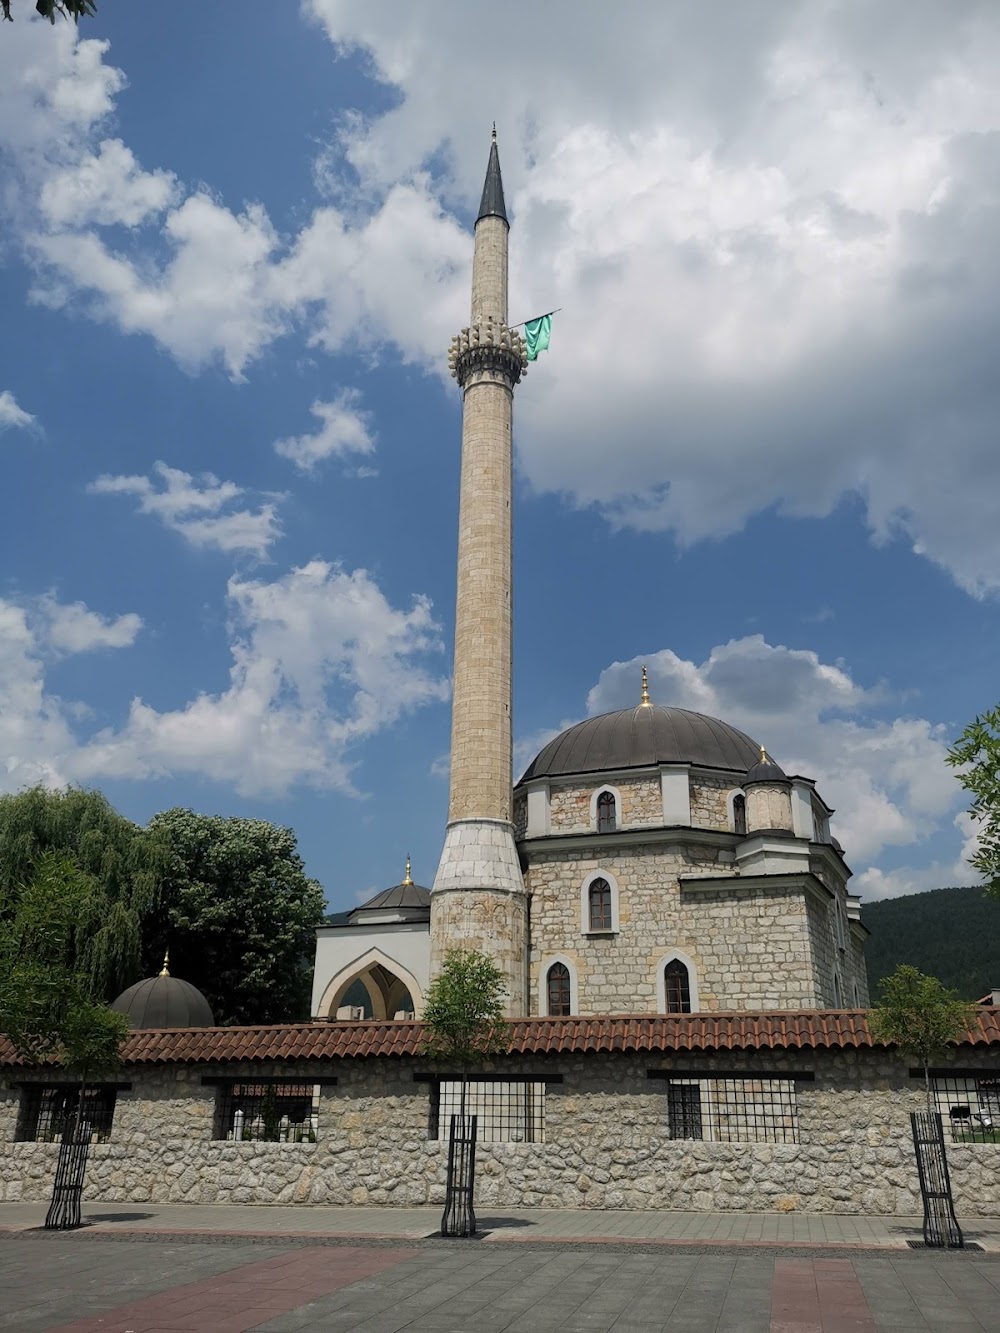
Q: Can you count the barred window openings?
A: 5